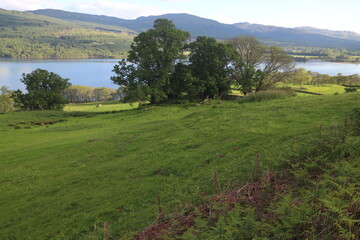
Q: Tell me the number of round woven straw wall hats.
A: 0